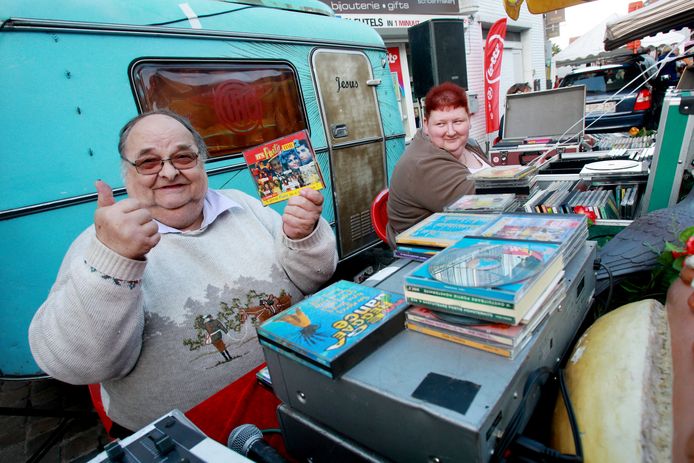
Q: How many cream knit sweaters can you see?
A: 1